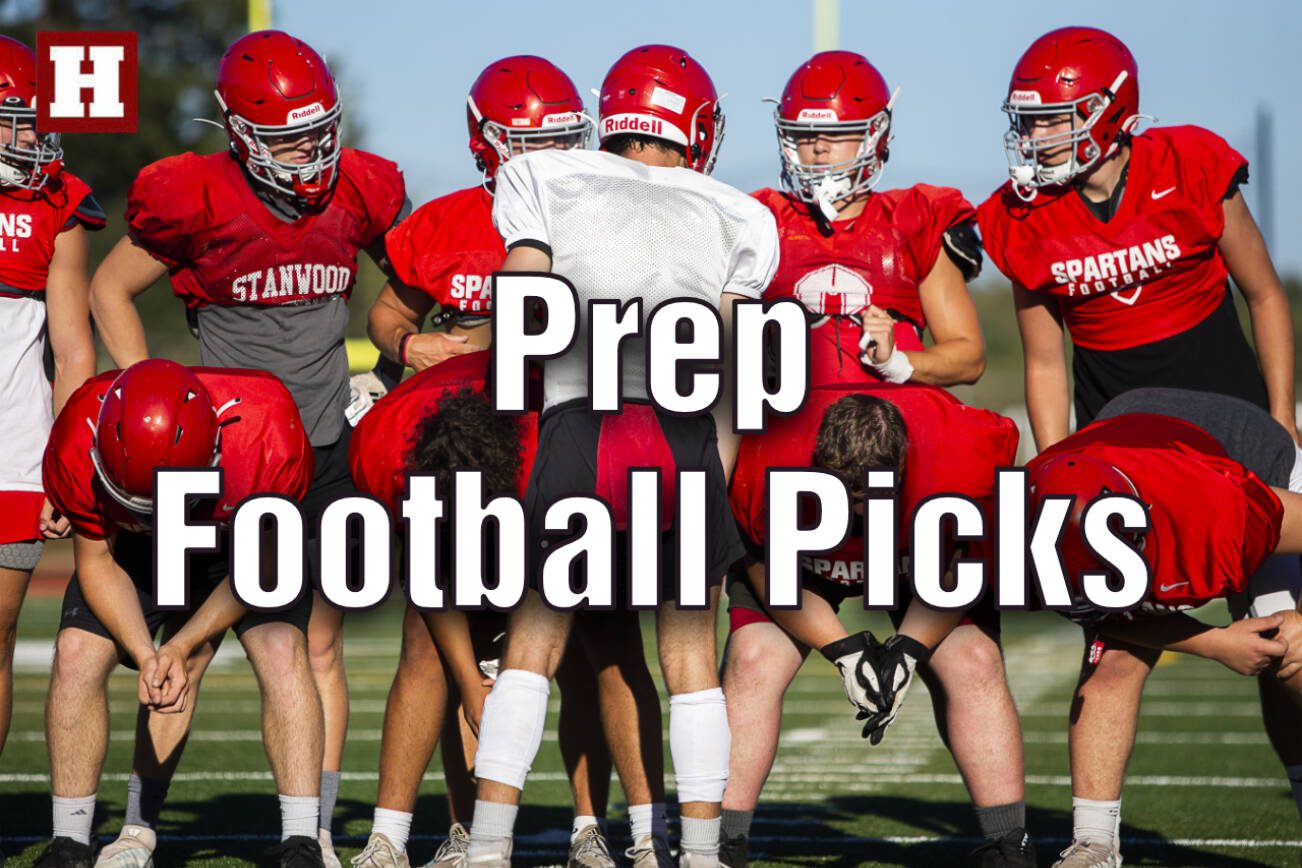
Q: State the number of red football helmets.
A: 8